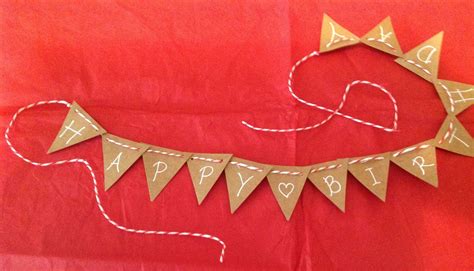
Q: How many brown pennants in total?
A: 14